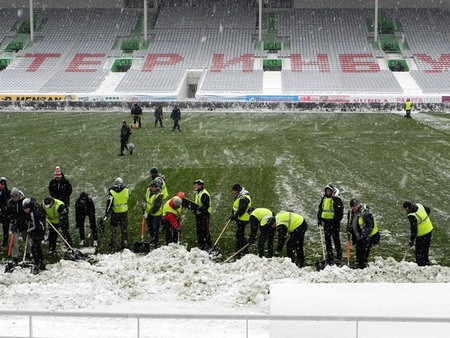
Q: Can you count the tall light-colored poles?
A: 4